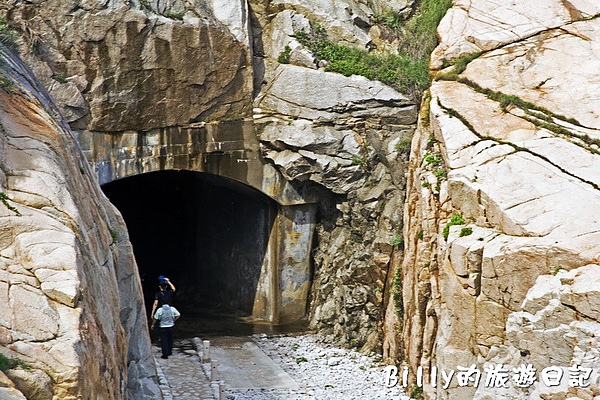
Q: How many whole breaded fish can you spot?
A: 0